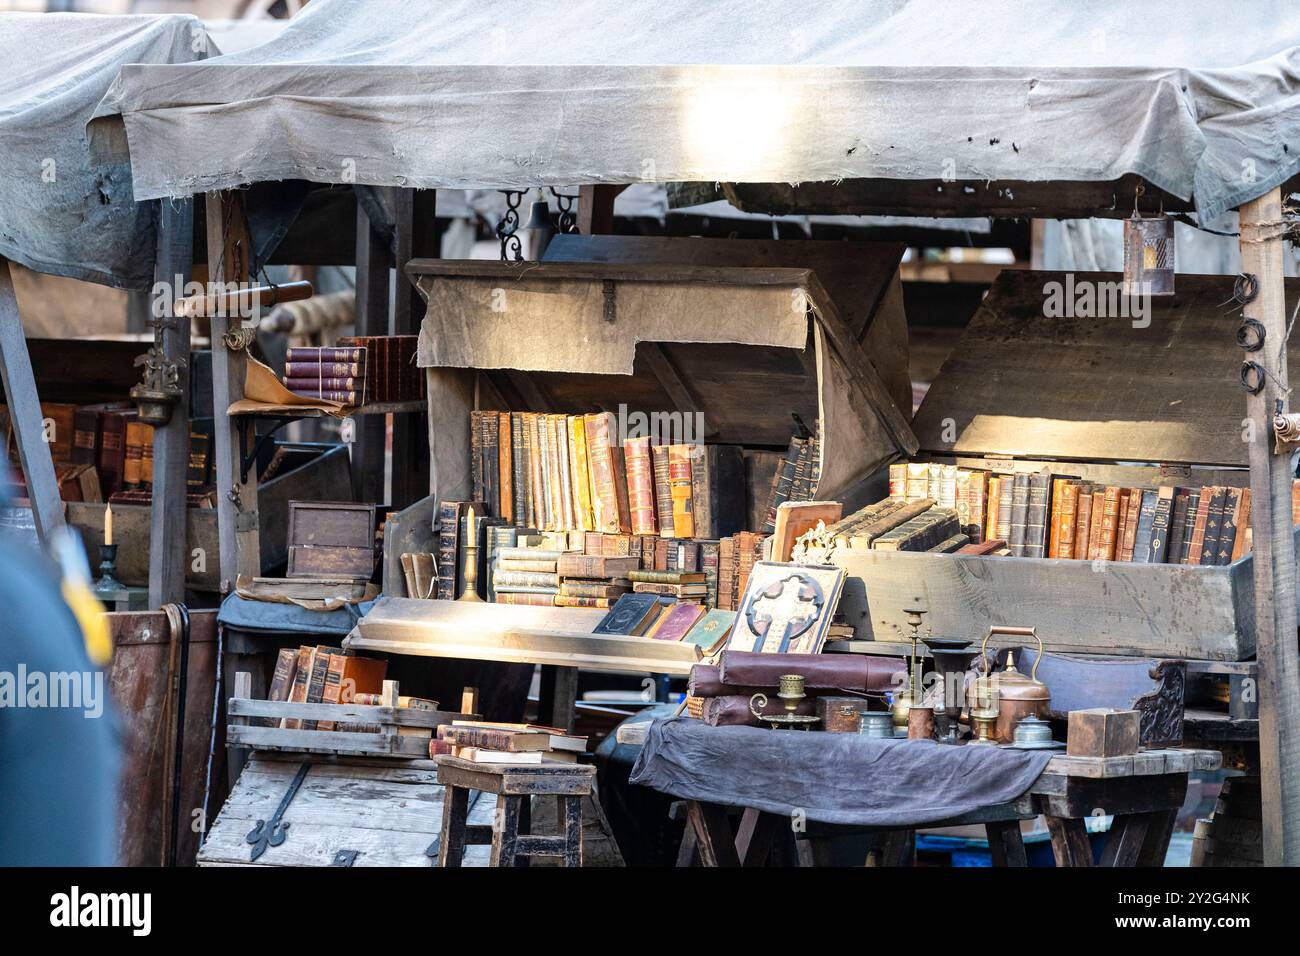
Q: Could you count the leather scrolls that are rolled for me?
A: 3